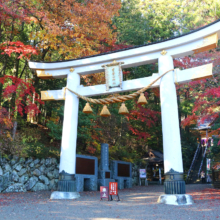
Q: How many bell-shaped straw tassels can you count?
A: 4